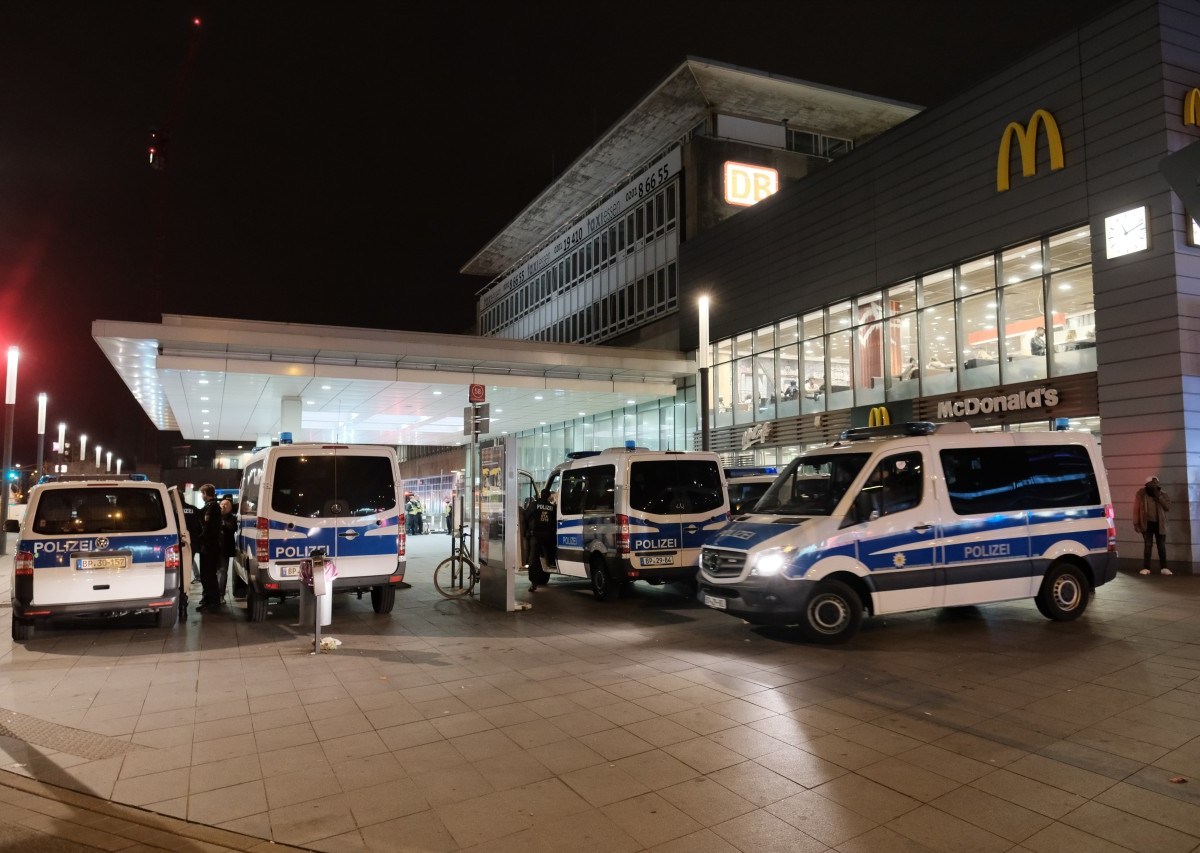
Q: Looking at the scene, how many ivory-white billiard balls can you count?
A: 0